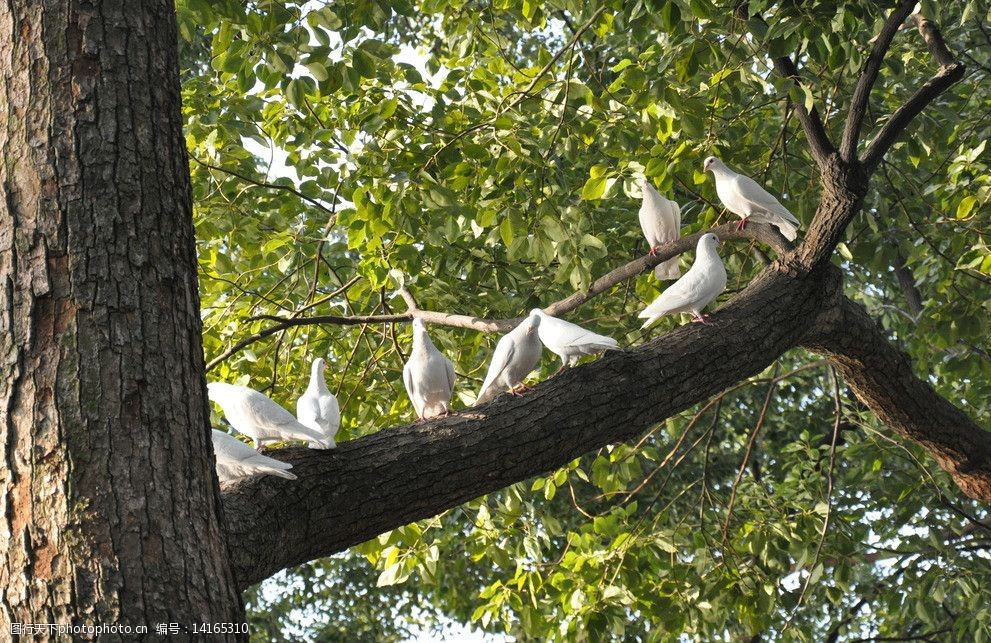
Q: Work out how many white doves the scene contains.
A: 9